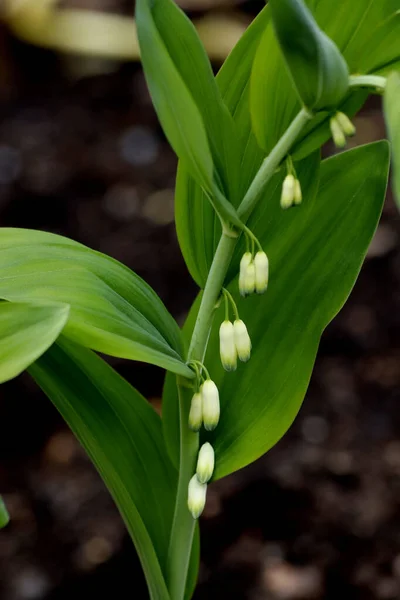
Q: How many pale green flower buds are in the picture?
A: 13